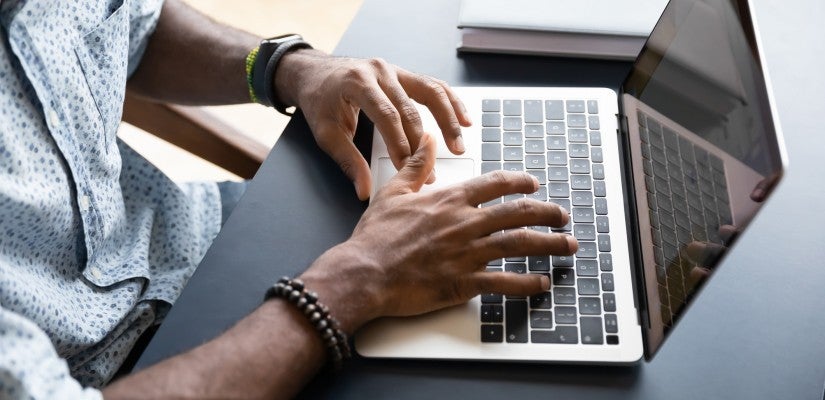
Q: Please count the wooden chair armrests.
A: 1